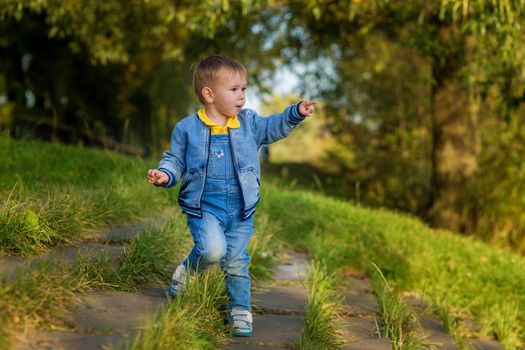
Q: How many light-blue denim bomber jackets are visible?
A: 1